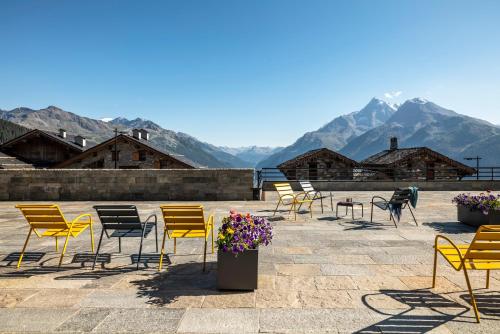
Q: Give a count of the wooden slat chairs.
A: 7